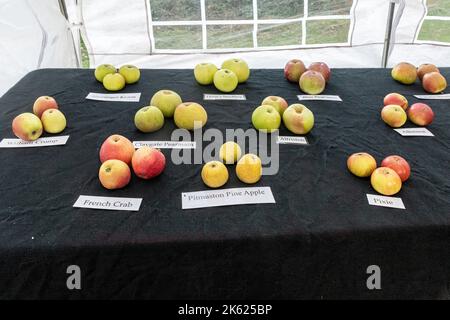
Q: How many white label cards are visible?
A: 11